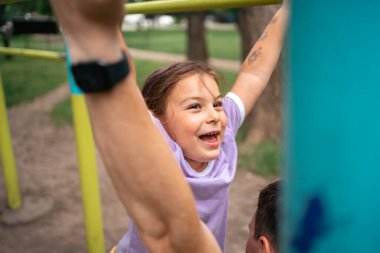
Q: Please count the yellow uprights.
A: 2